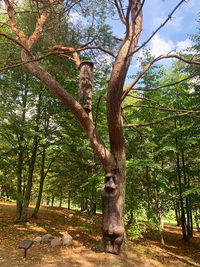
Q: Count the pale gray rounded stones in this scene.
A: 4